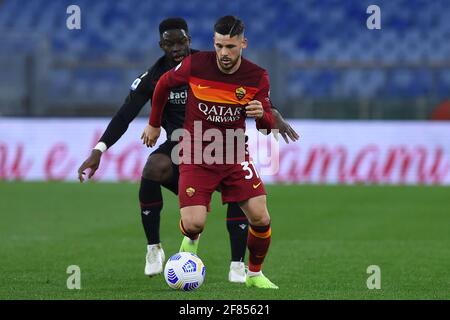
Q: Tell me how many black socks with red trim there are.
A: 2